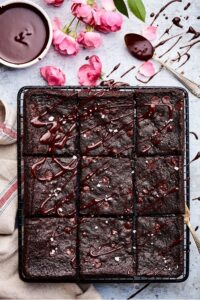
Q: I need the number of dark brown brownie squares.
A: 9